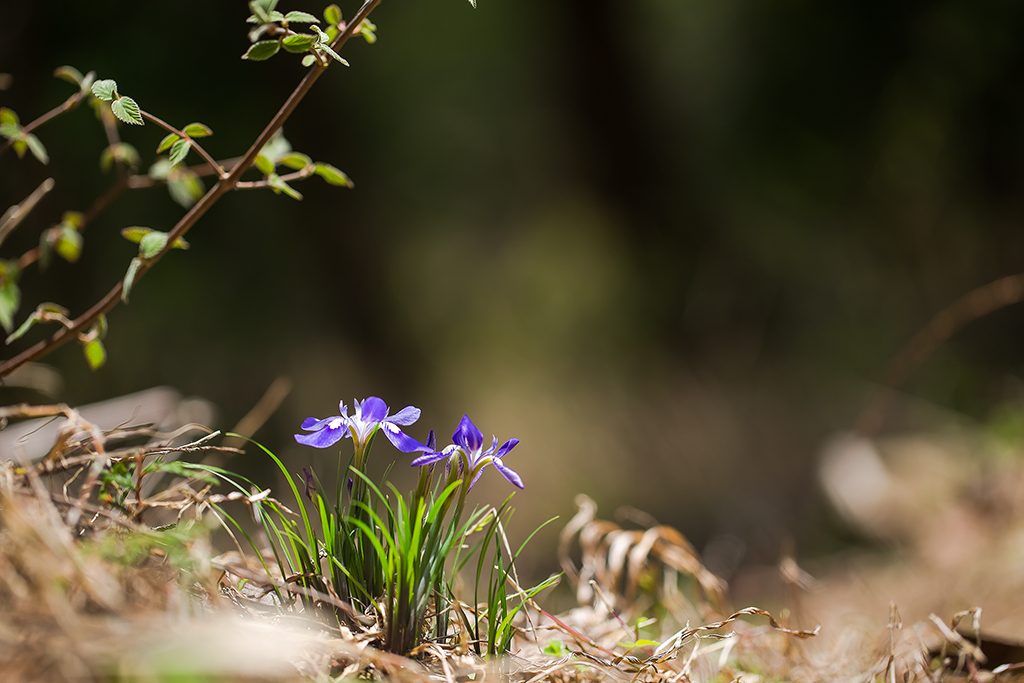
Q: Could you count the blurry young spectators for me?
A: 0